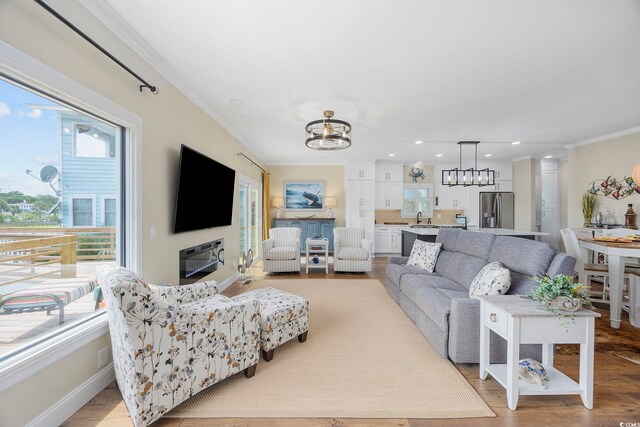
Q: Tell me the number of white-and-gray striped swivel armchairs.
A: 2